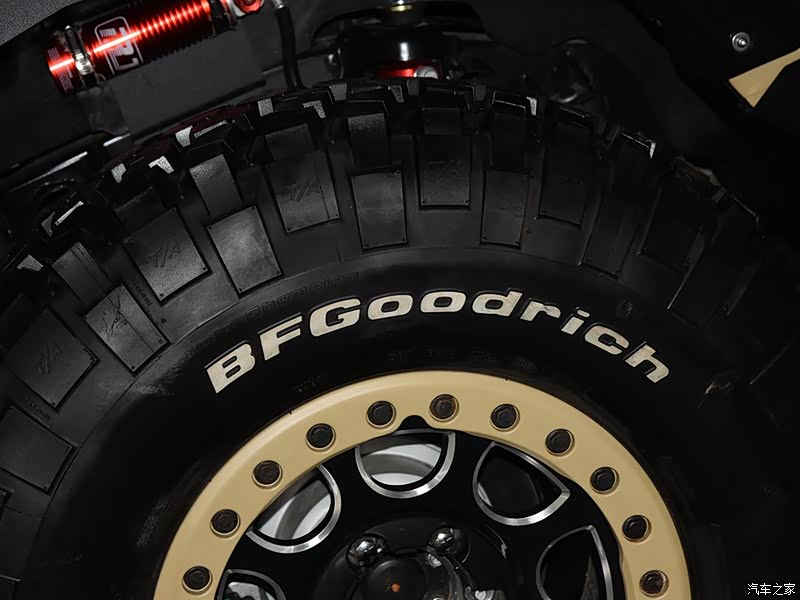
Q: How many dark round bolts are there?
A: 11